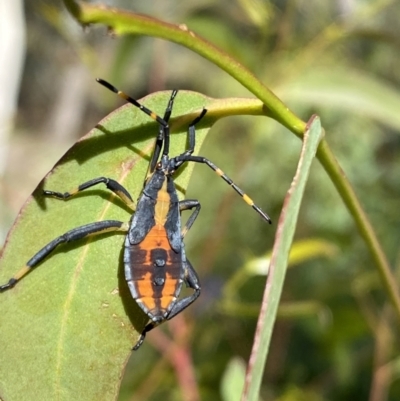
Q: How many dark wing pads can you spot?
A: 2